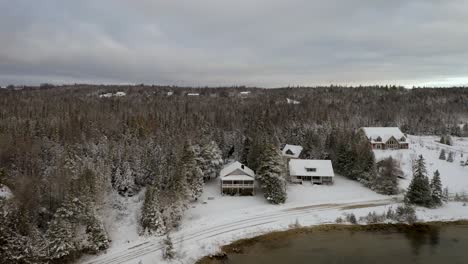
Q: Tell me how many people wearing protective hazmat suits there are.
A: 0